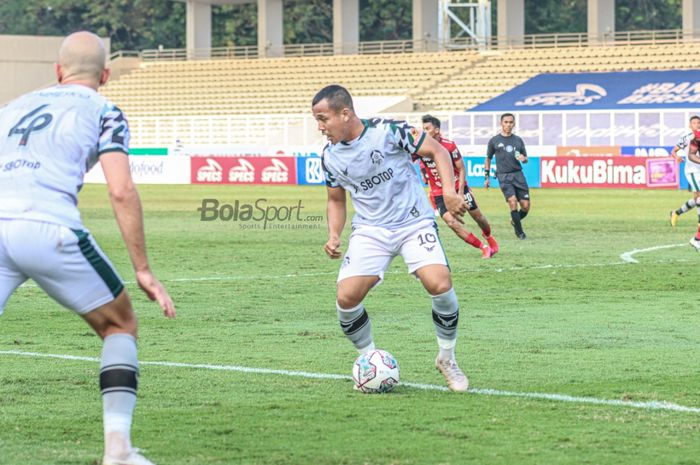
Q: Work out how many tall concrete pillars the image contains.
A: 7